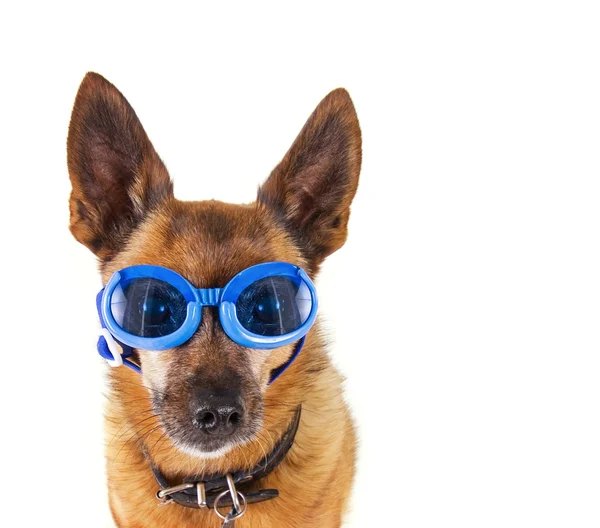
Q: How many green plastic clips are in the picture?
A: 0